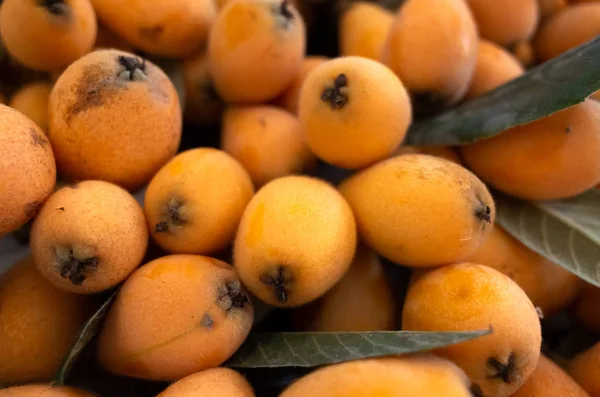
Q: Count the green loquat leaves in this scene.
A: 4